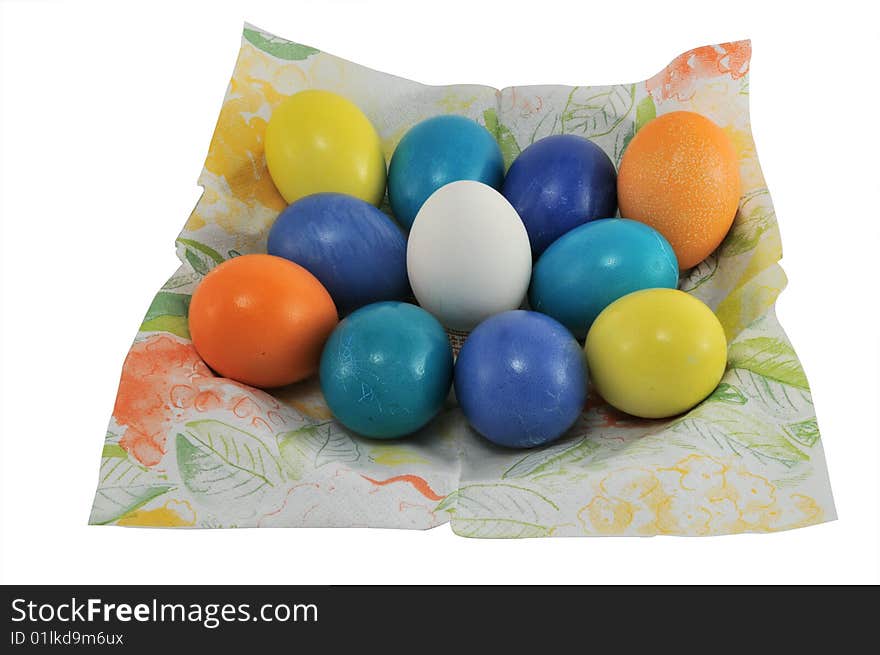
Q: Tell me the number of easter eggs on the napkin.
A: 11